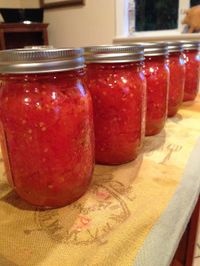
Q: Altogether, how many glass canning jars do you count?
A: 5